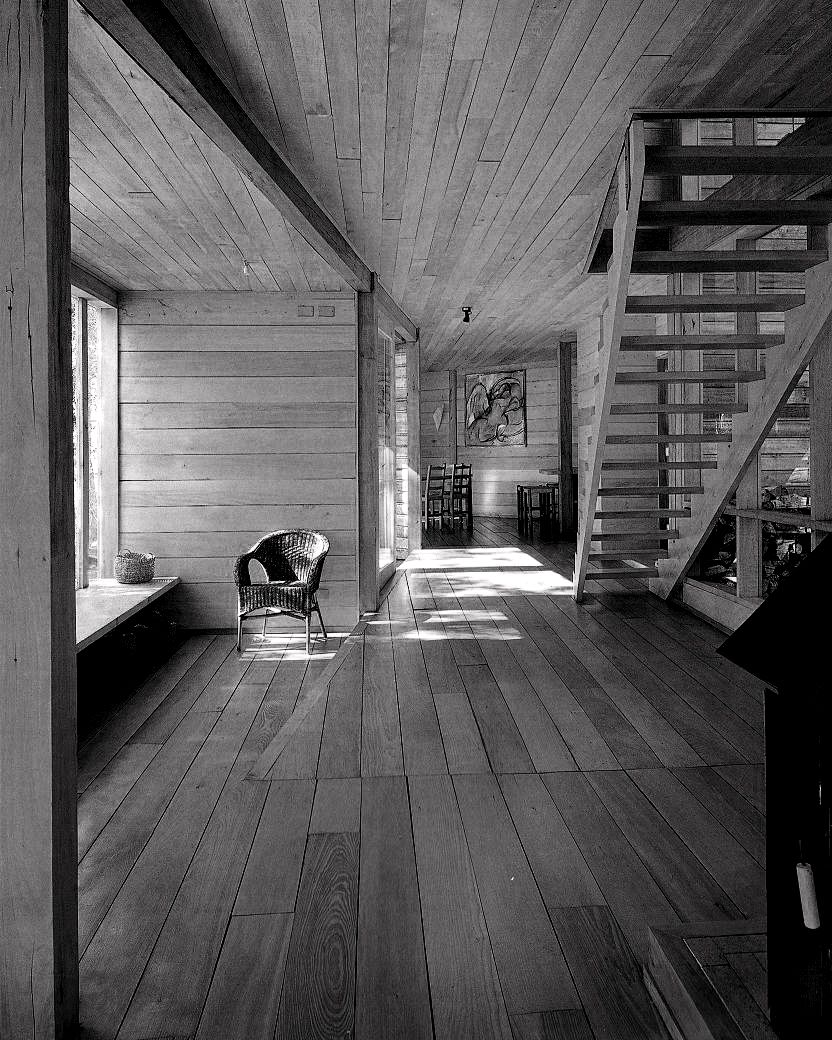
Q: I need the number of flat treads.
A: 14